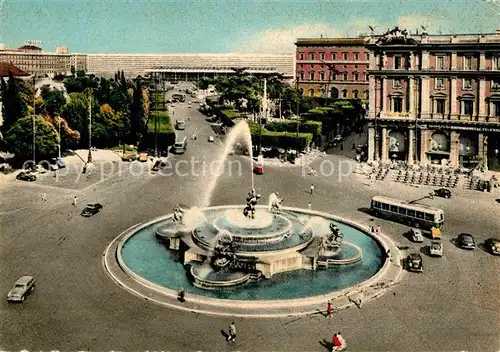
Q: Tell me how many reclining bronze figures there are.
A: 4